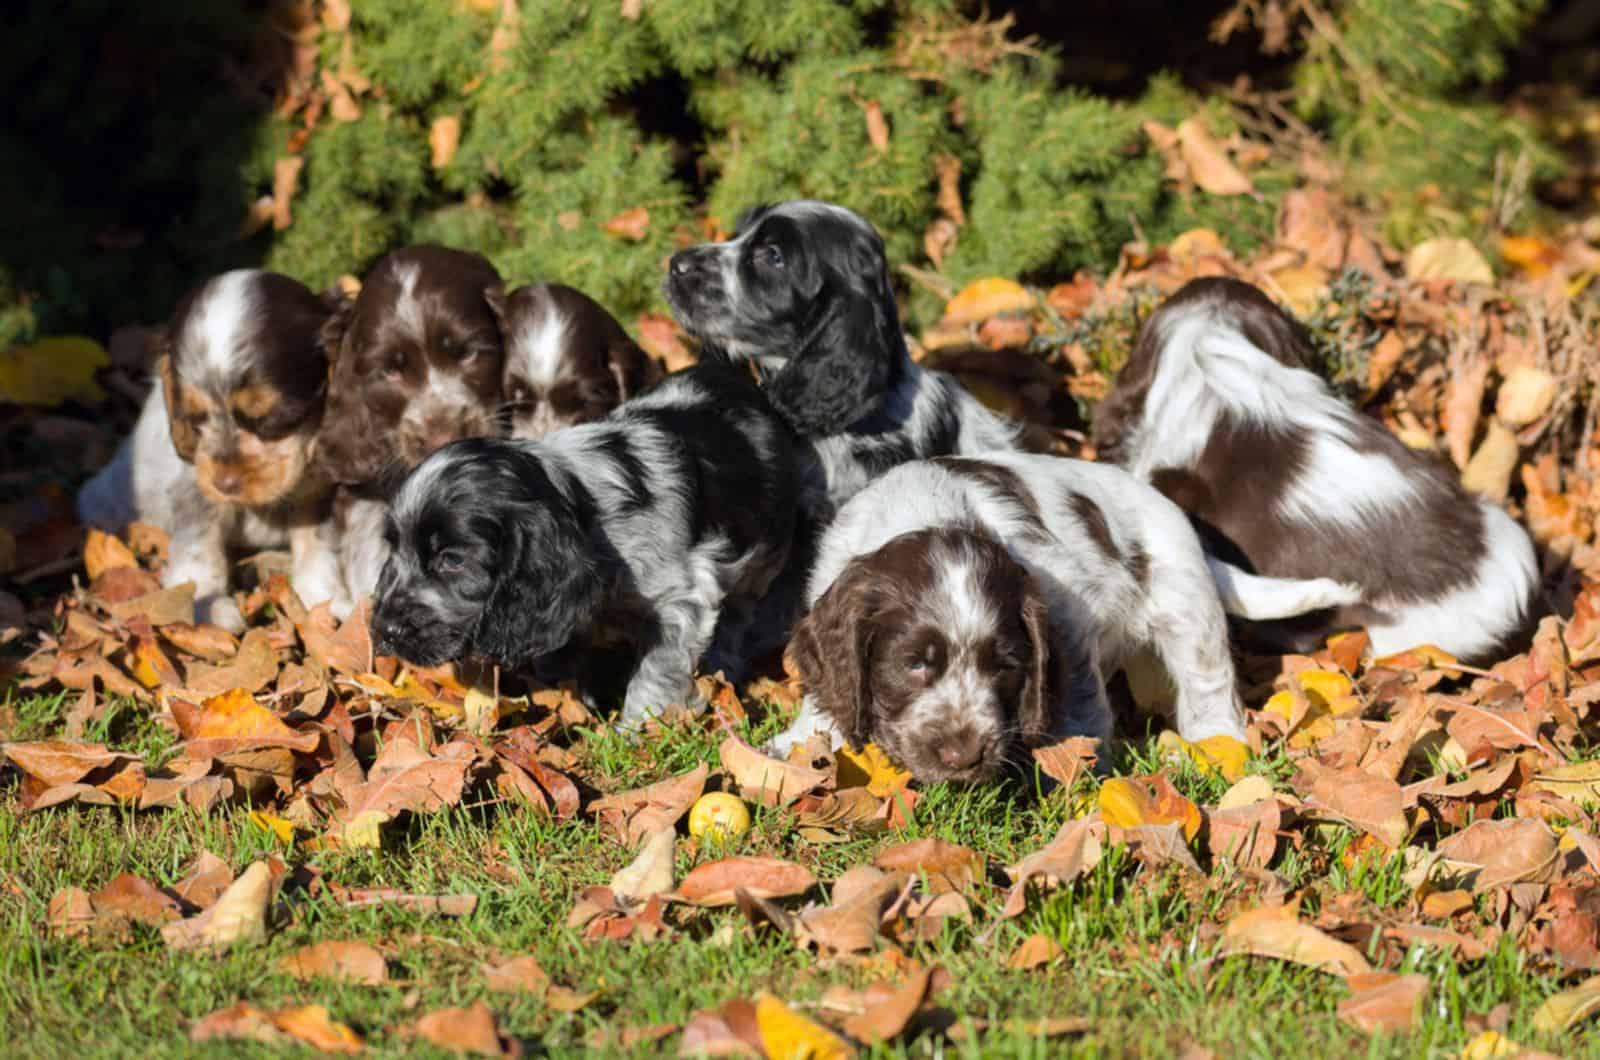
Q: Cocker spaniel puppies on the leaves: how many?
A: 7